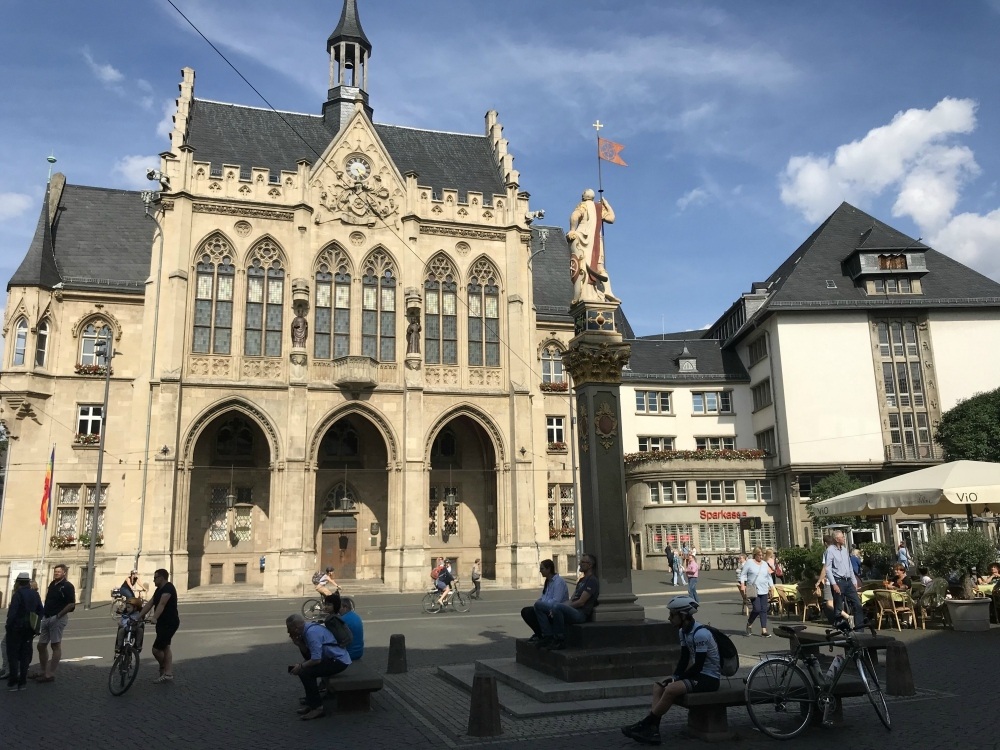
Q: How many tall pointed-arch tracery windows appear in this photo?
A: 6